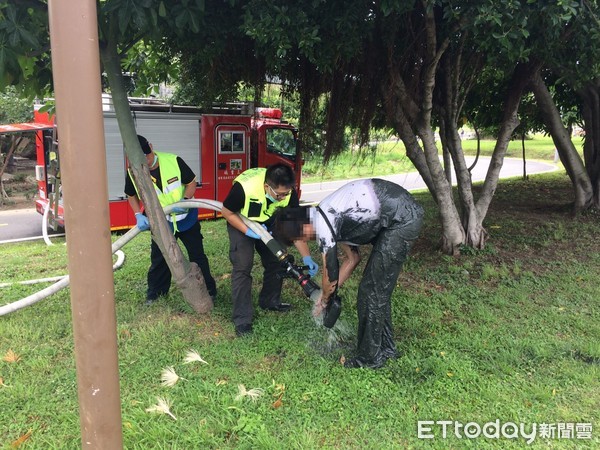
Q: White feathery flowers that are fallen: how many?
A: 4